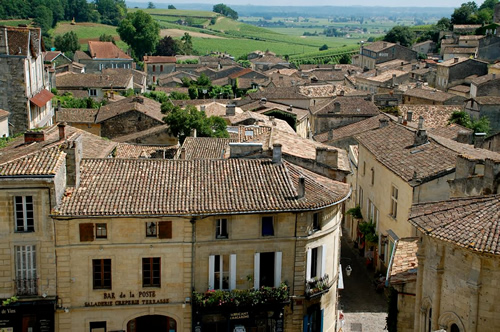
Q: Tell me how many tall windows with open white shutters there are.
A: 3